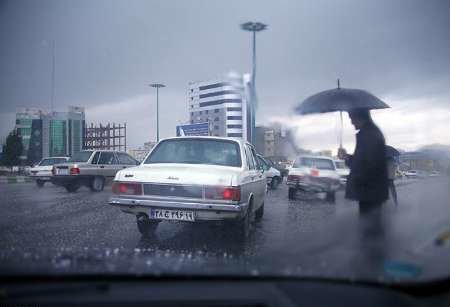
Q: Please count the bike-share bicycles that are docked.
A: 0